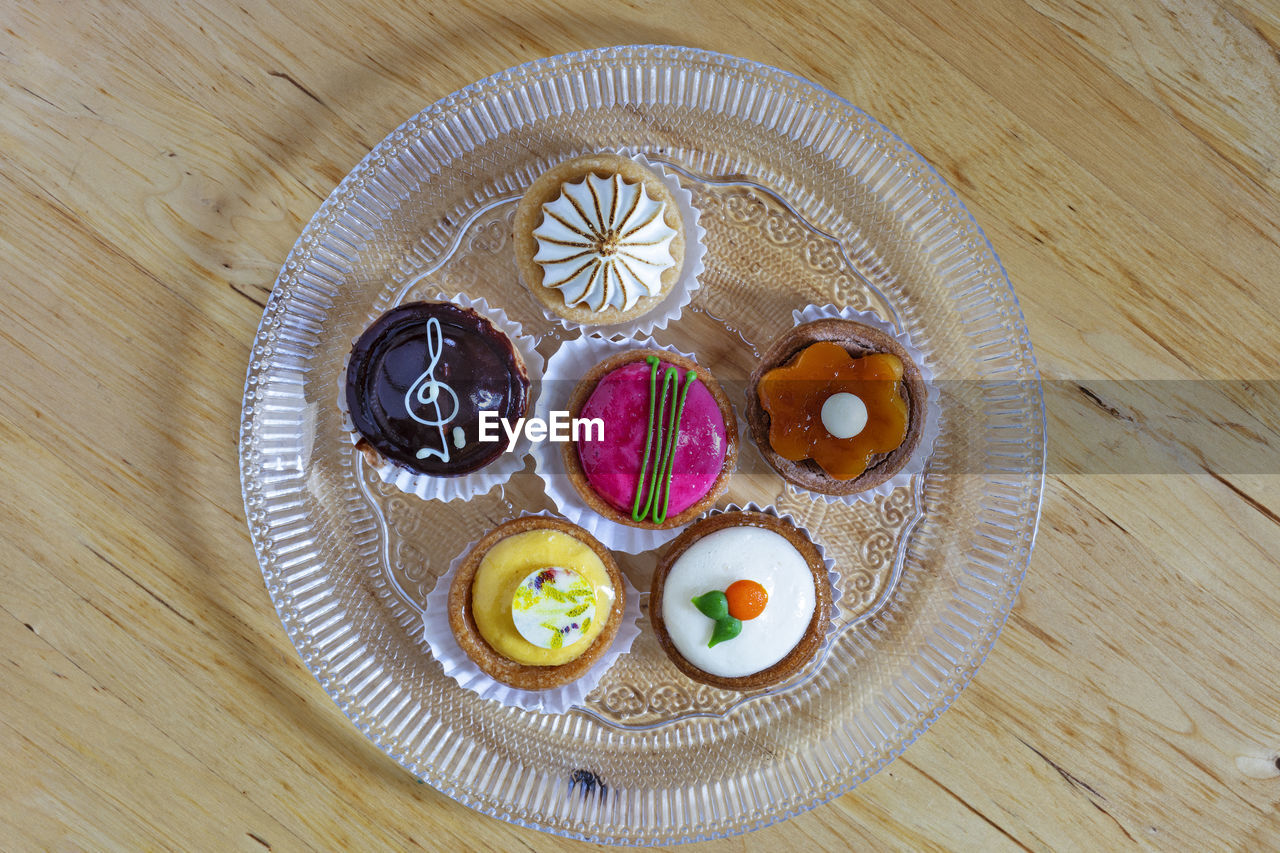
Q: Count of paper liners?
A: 6